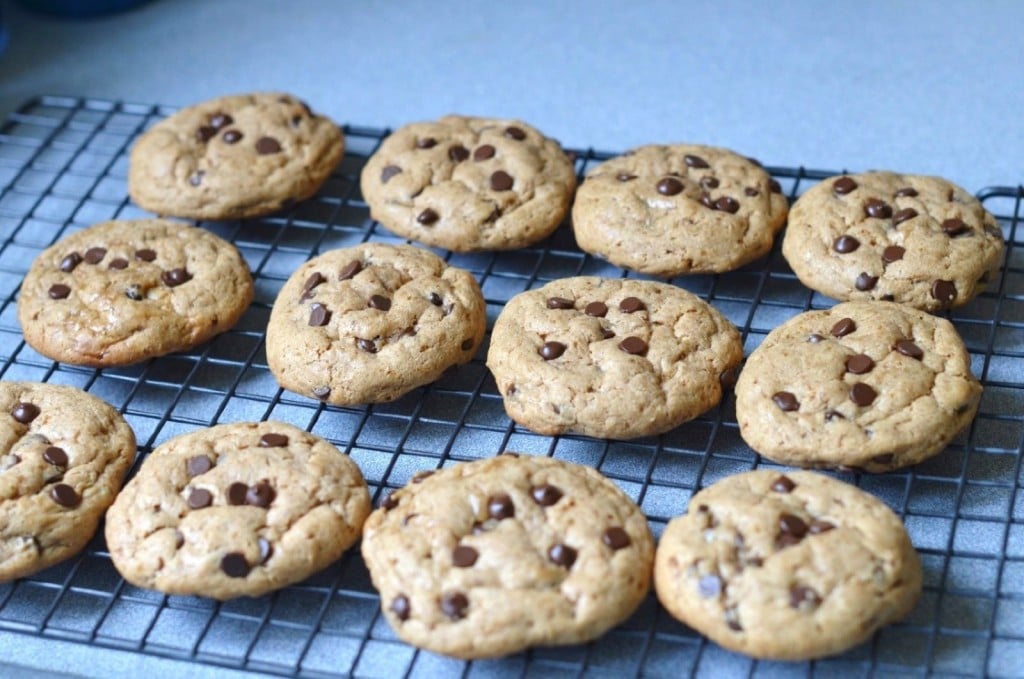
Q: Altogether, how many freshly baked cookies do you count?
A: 12